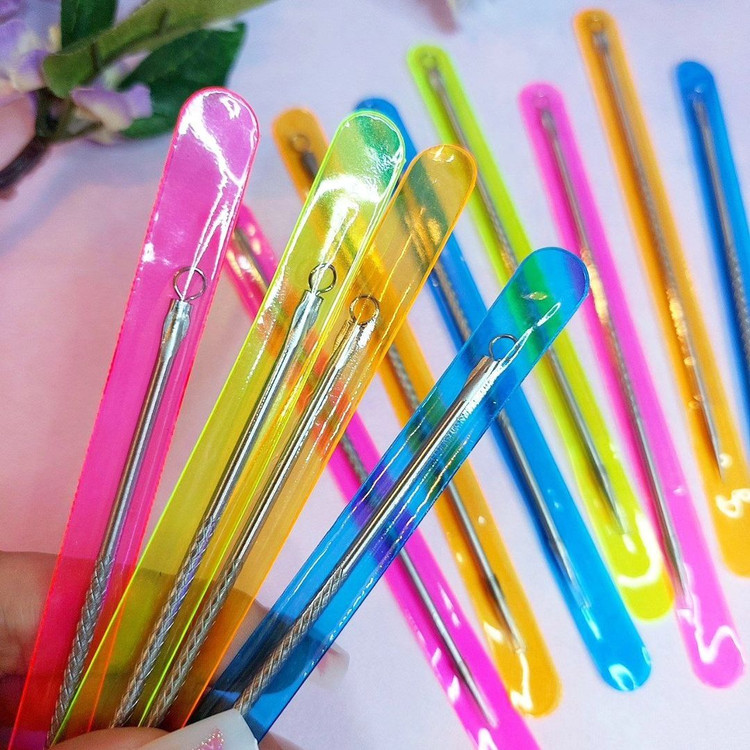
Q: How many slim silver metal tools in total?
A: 11